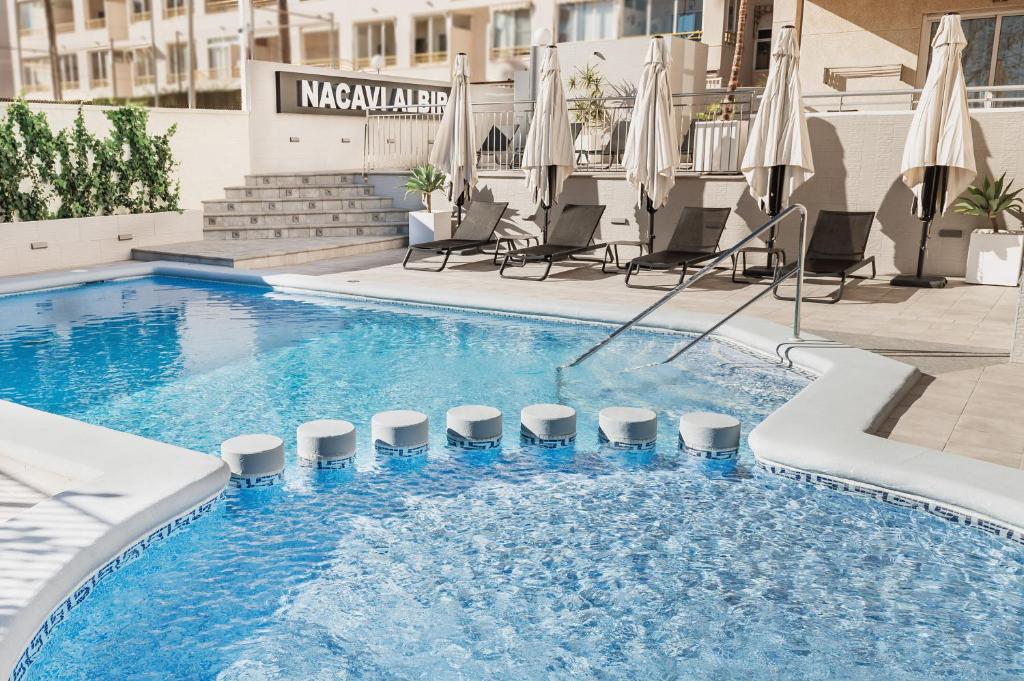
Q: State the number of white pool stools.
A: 7